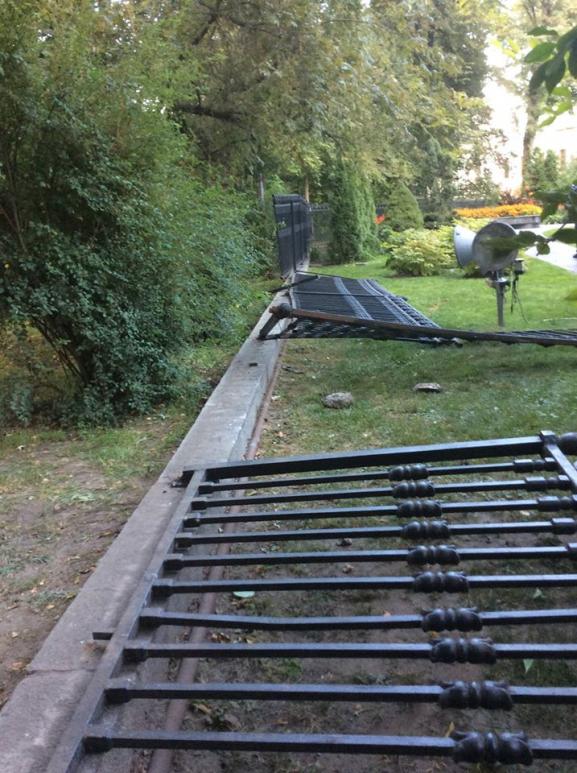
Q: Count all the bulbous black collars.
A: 10